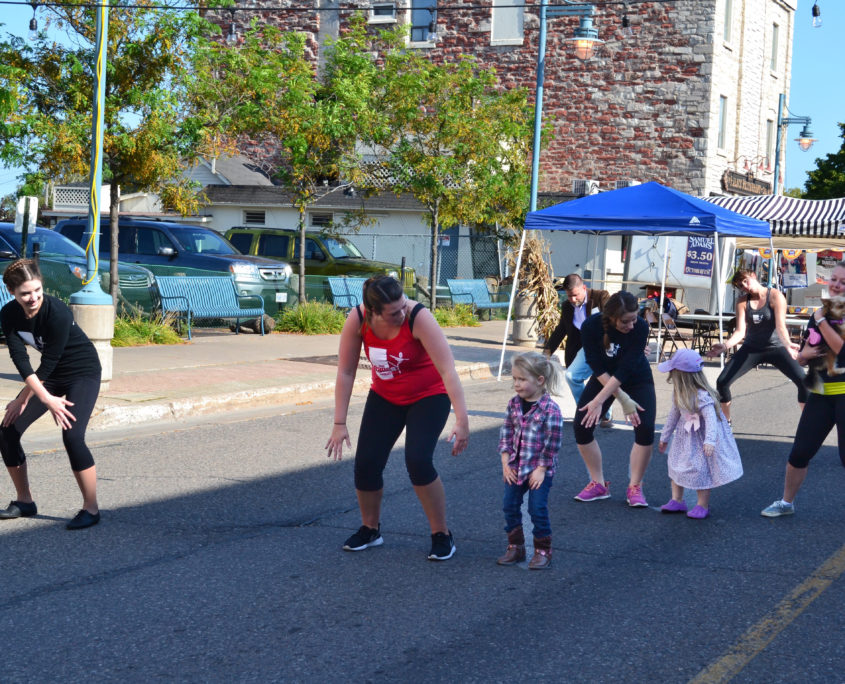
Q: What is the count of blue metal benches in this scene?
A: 4